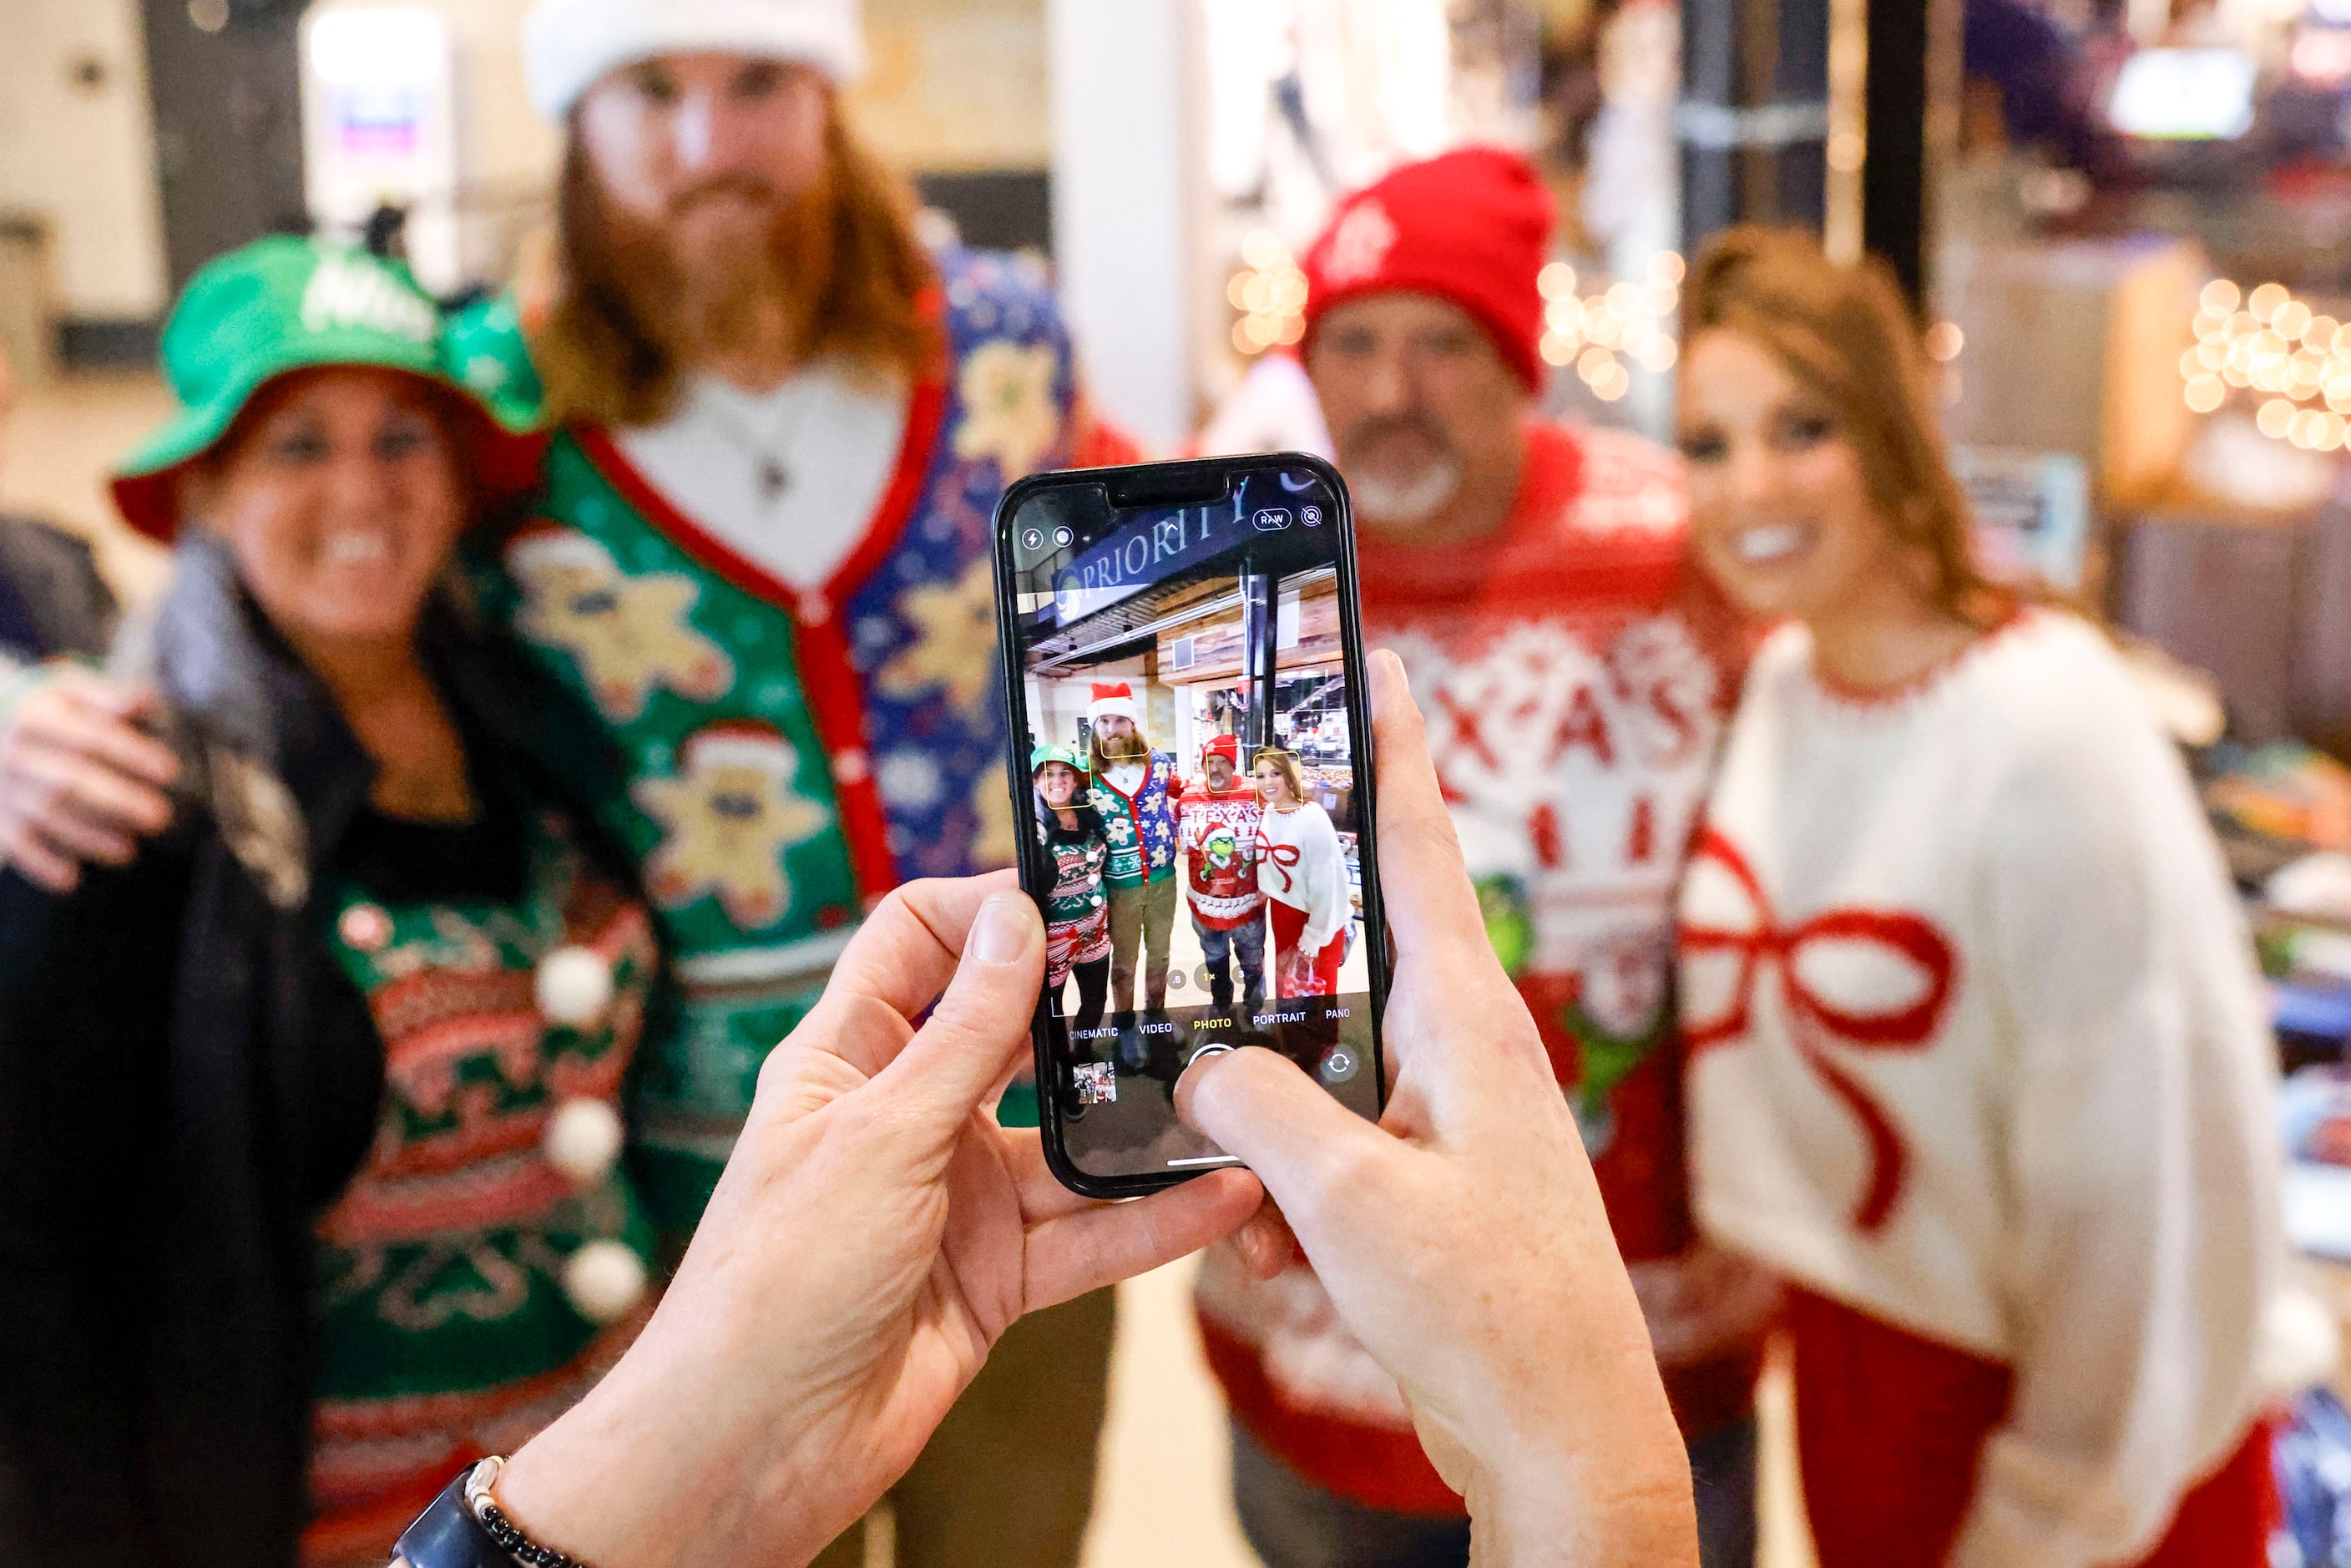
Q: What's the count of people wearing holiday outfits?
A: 4